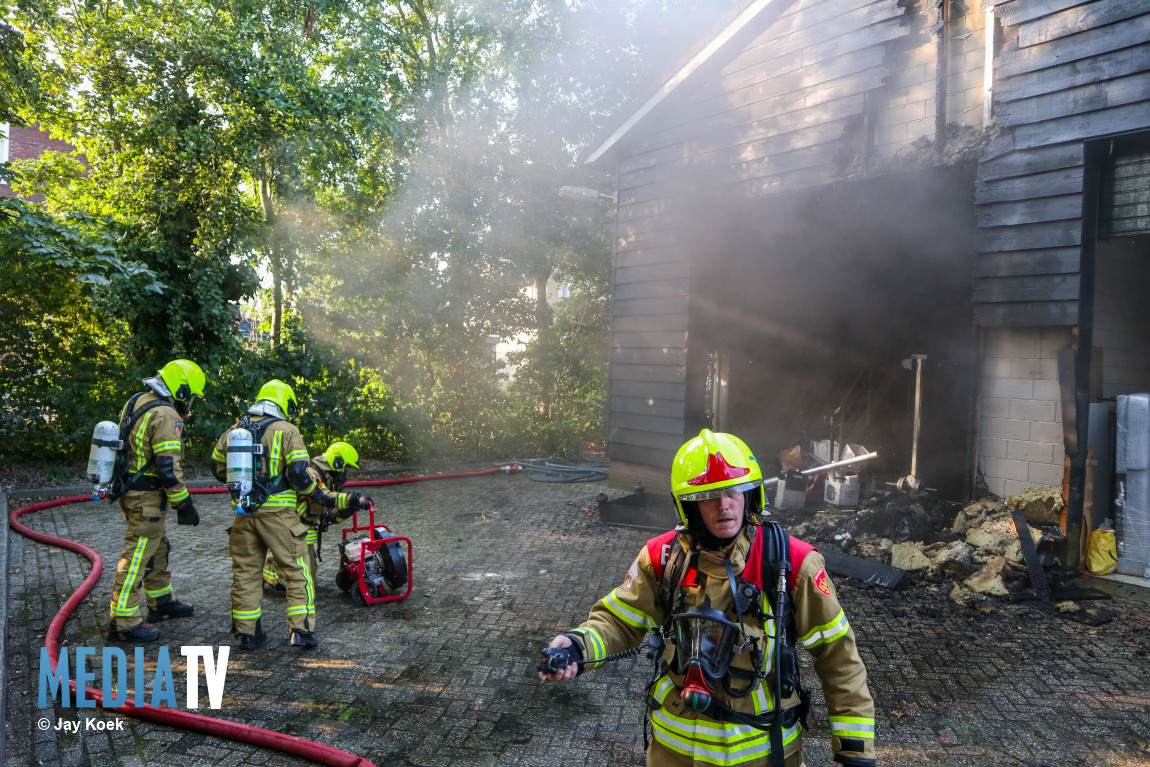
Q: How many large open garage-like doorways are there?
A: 2